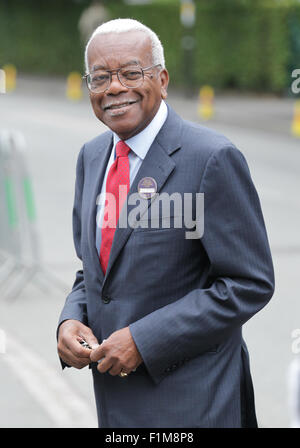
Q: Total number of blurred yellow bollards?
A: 4